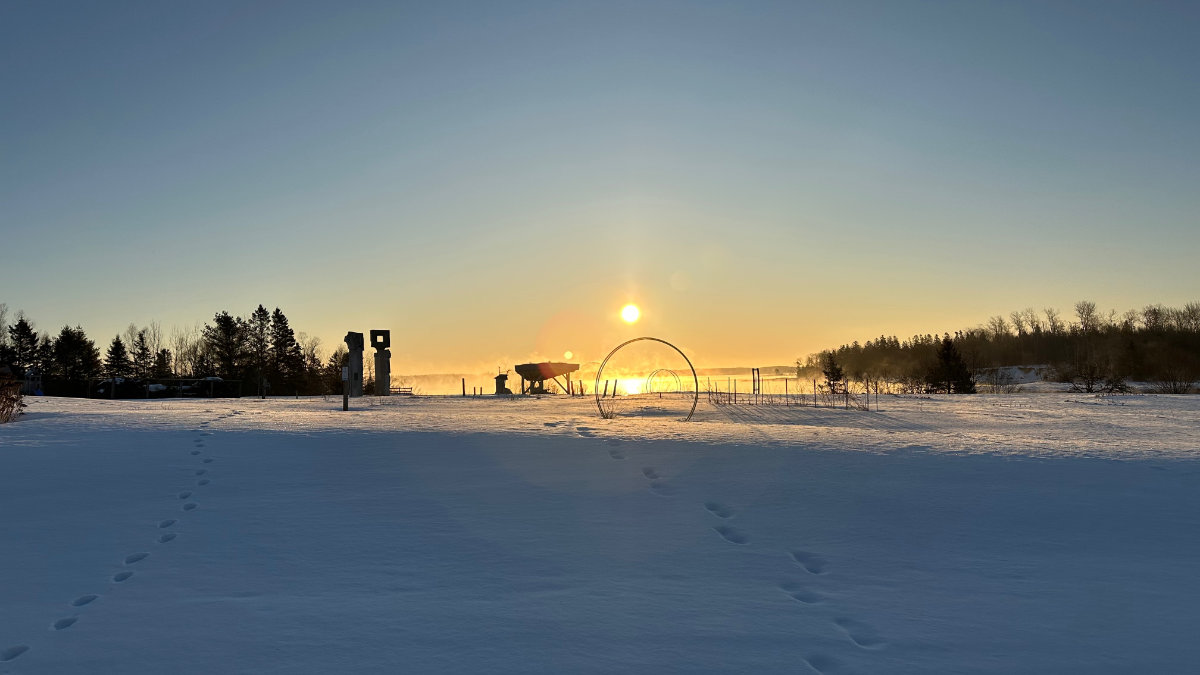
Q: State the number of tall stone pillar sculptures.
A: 2